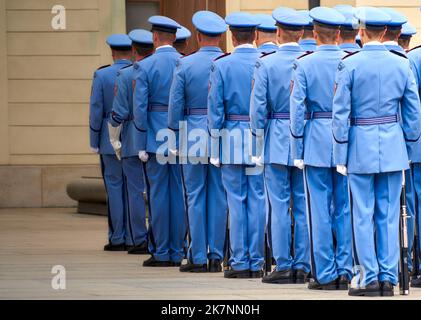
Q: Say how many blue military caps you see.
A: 14